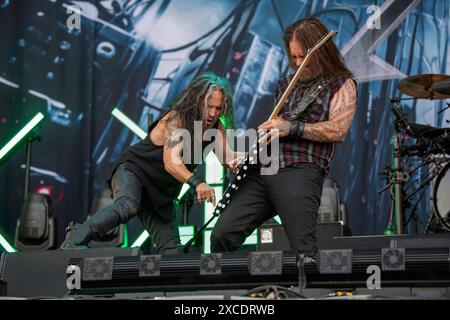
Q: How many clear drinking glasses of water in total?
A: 0